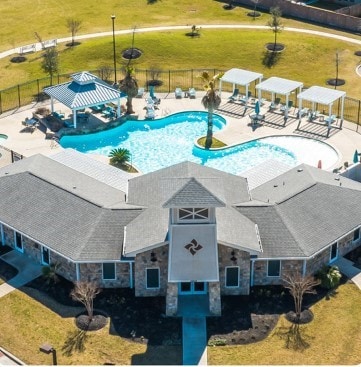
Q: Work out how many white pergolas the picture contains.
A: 3